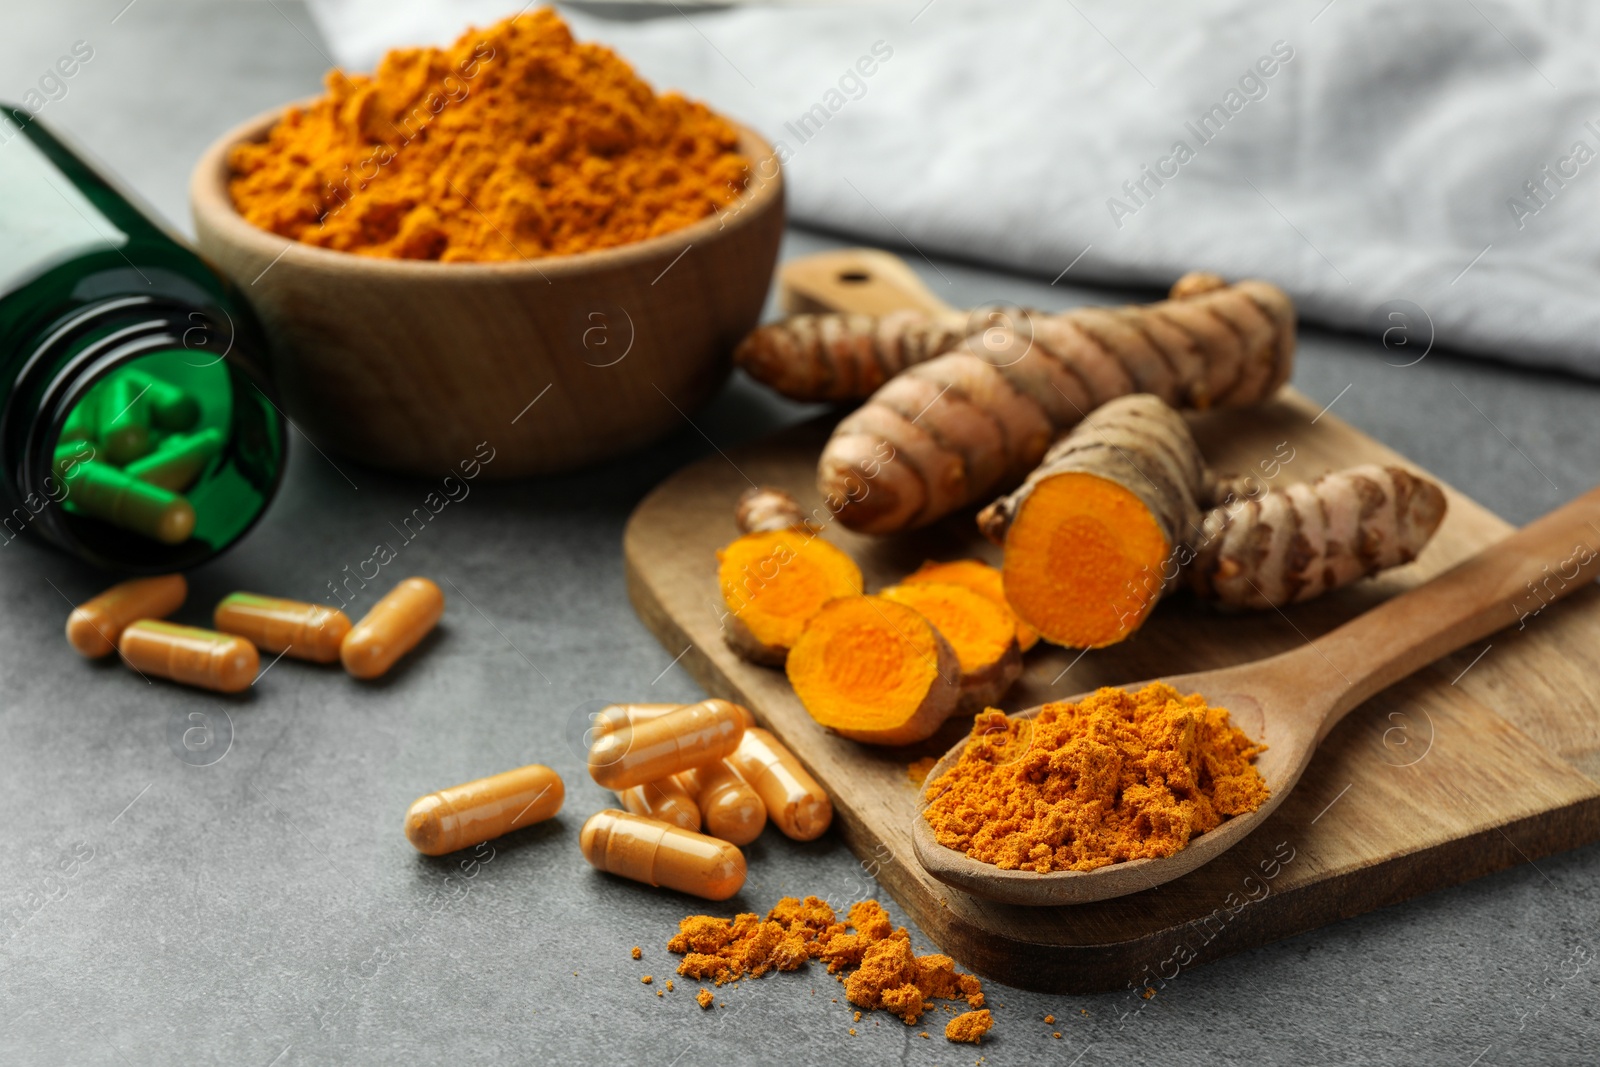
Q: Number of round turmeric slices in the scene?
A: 4